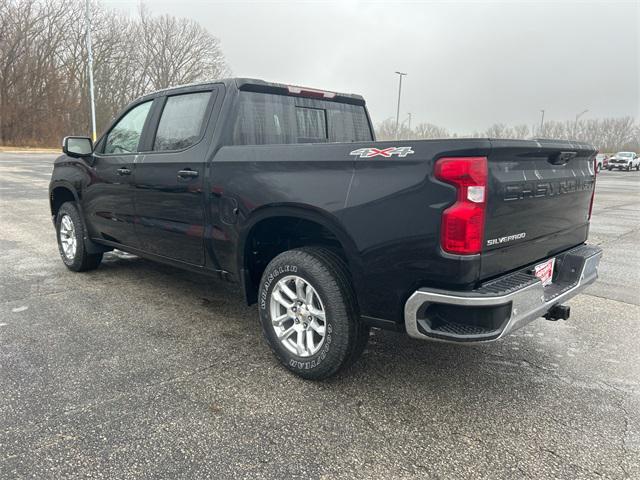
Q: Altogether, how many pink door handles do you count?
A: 0